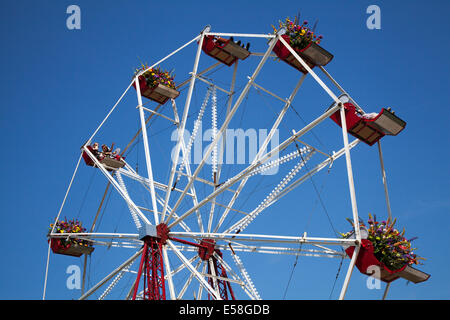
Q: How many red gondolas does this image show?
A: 7